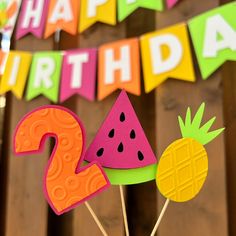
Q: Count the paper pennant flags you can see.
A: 12